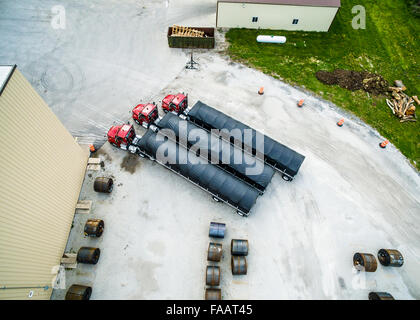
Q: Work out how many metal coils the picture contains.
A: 13